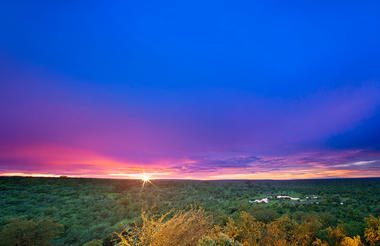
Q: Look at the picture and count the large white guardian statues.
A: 0